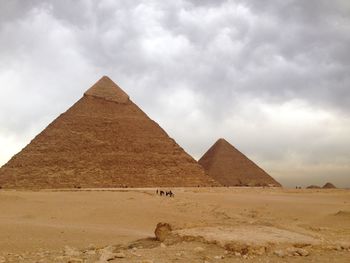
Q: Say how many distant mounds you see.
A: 2